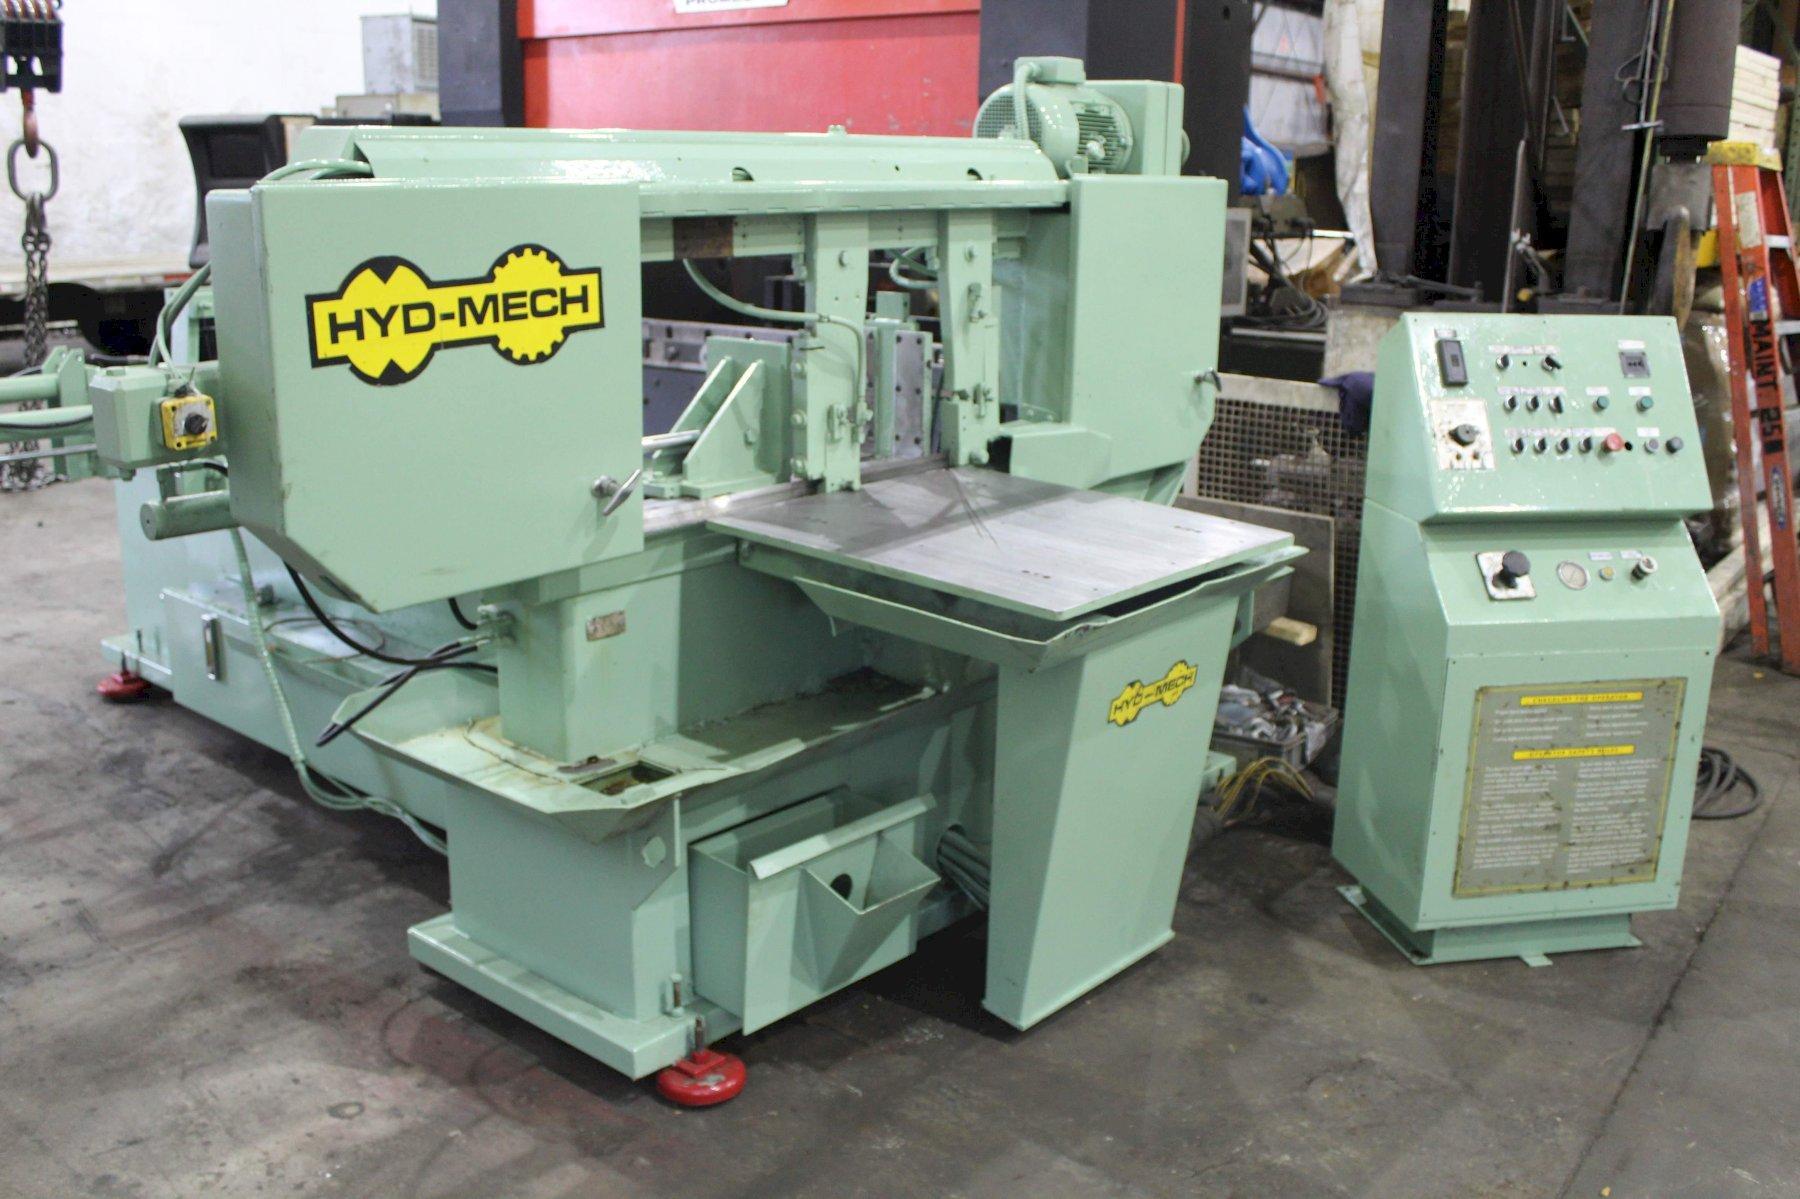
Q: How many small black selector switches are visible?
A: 9